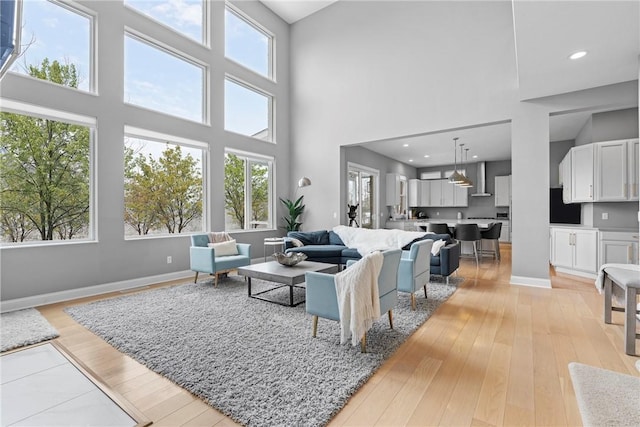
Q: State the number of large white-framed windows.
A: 8